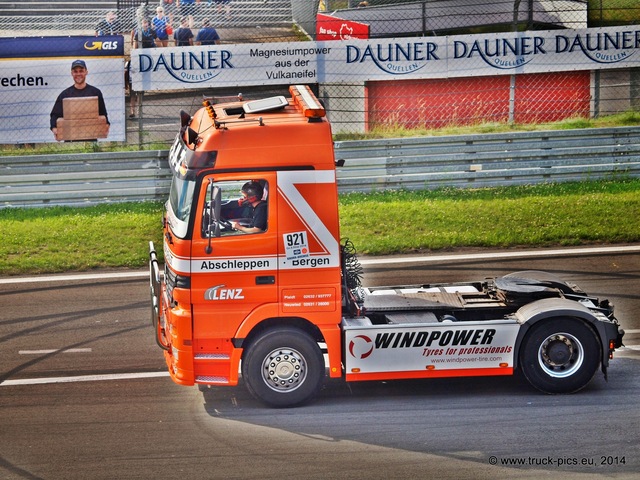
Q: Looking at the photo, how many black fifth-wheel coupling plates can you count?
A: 1